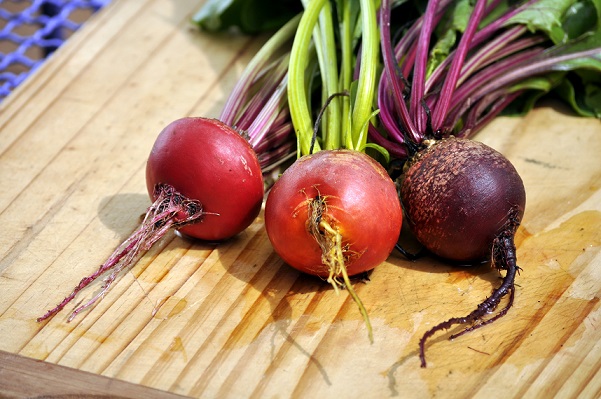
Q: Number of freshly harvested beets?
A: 3